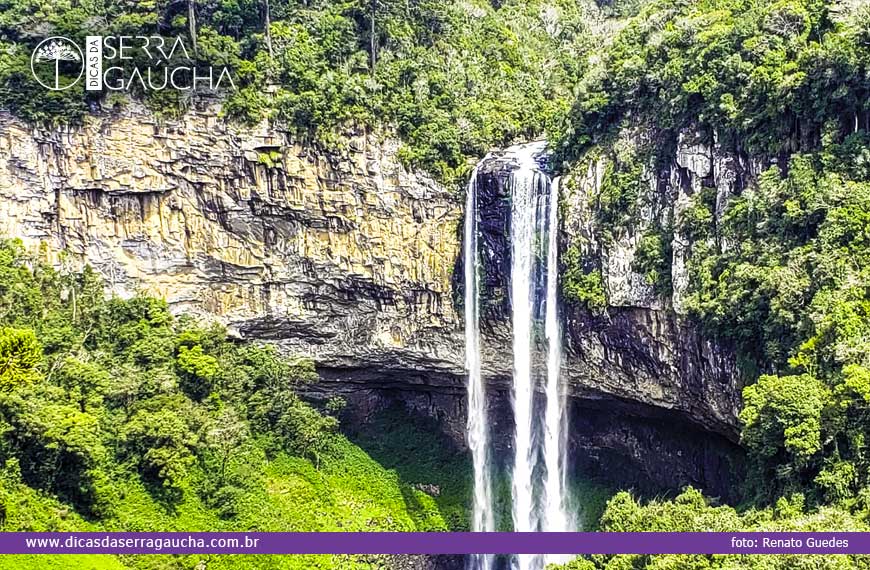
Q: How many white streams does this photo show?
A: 3